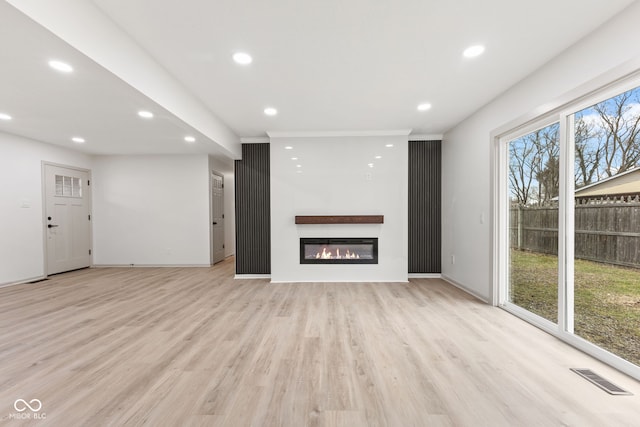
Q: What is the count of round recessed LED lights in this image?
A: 9